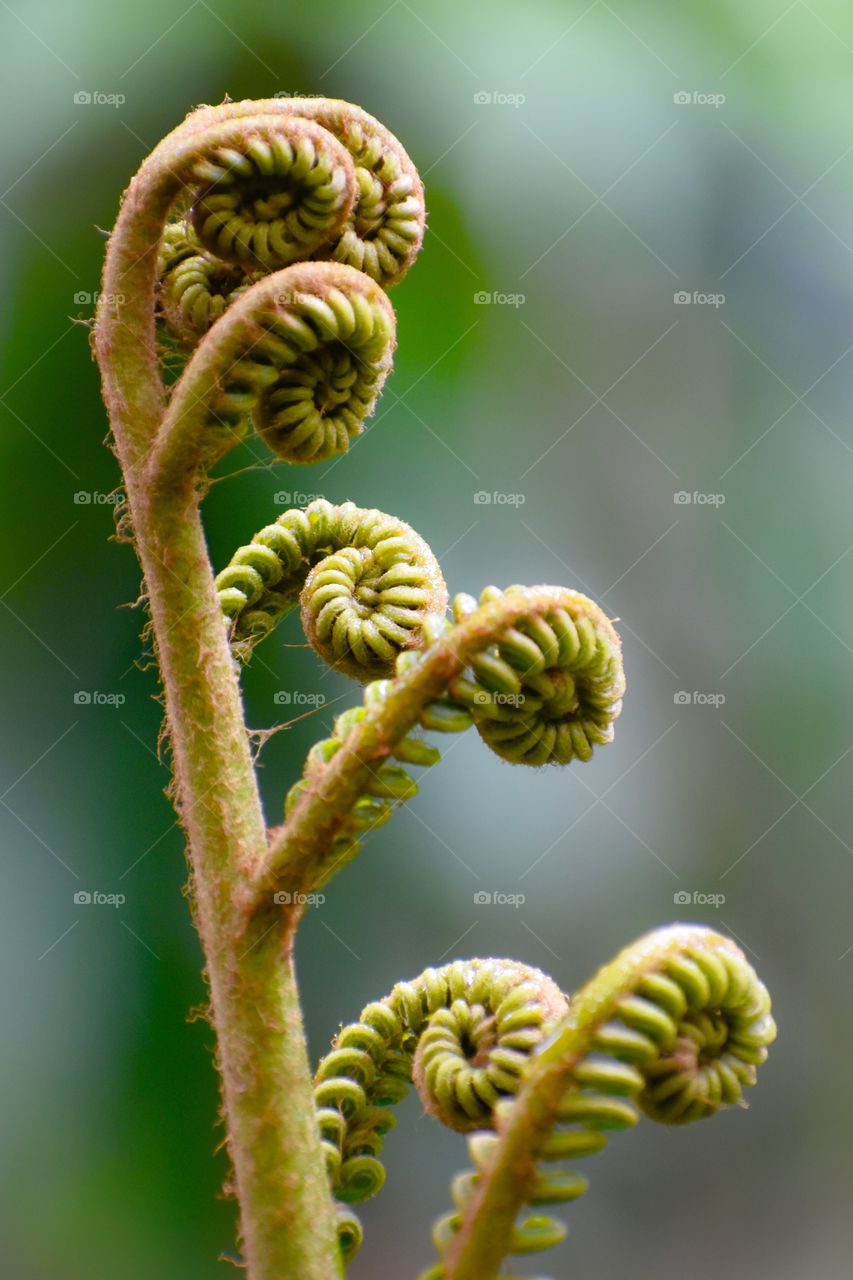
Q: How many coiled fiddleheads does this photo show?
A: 8